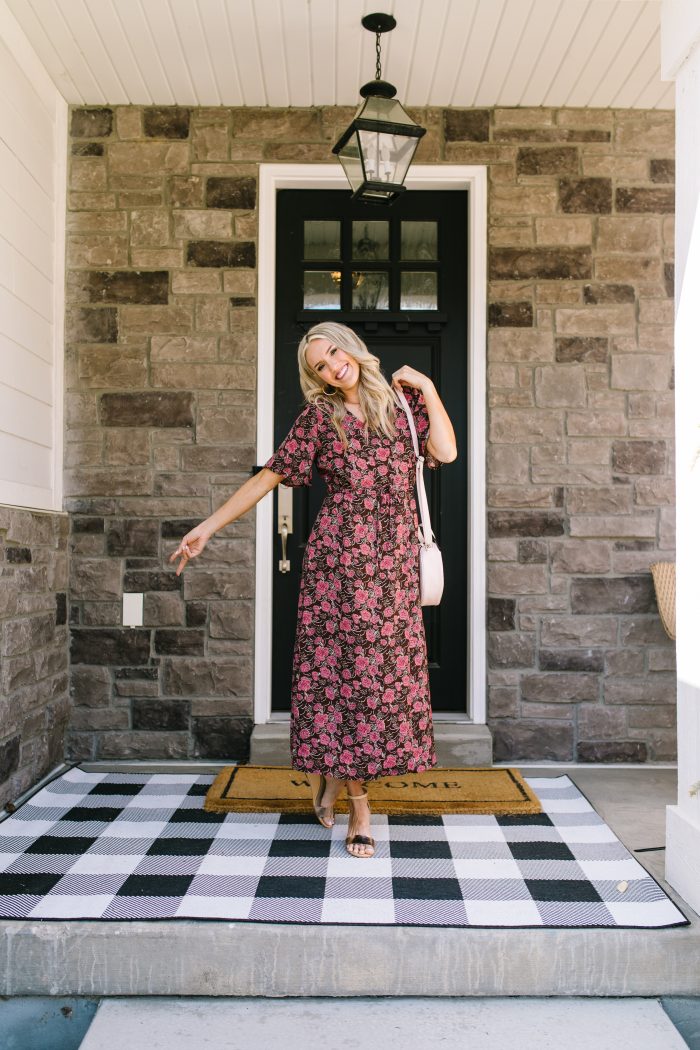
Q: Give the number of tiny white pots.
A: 0